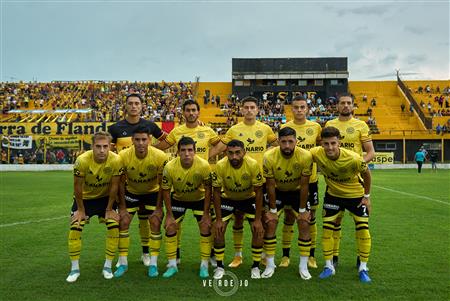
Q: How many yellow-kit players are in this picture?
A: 10